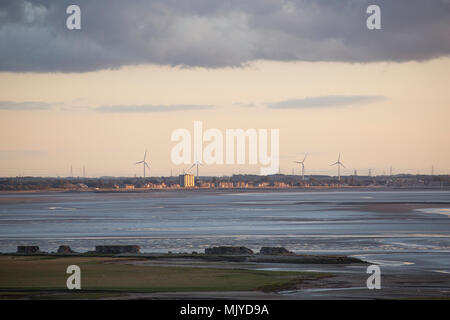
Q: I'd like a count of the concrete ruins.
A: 5